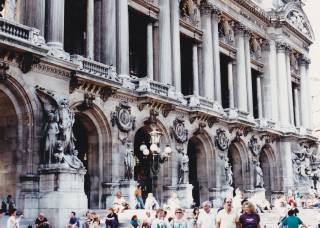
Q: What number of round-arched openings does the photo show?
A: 6